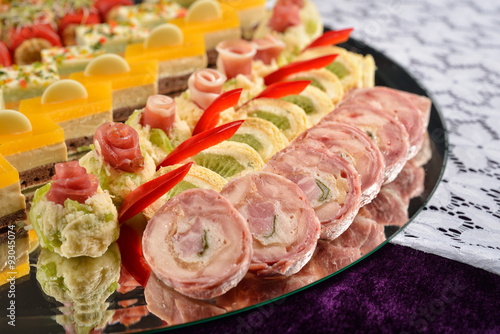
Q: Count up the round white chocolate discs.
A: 5